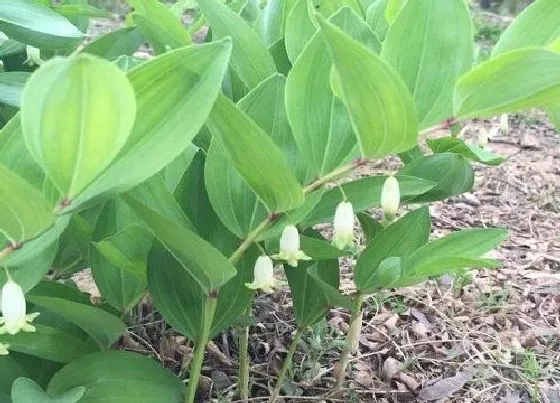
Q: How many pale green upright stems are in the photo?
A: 4